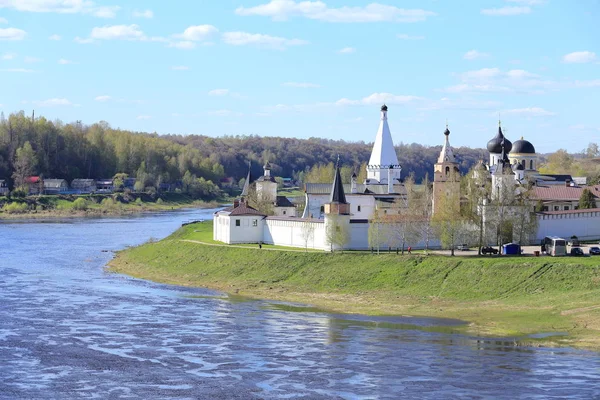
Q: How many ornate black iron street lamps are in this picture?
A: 0